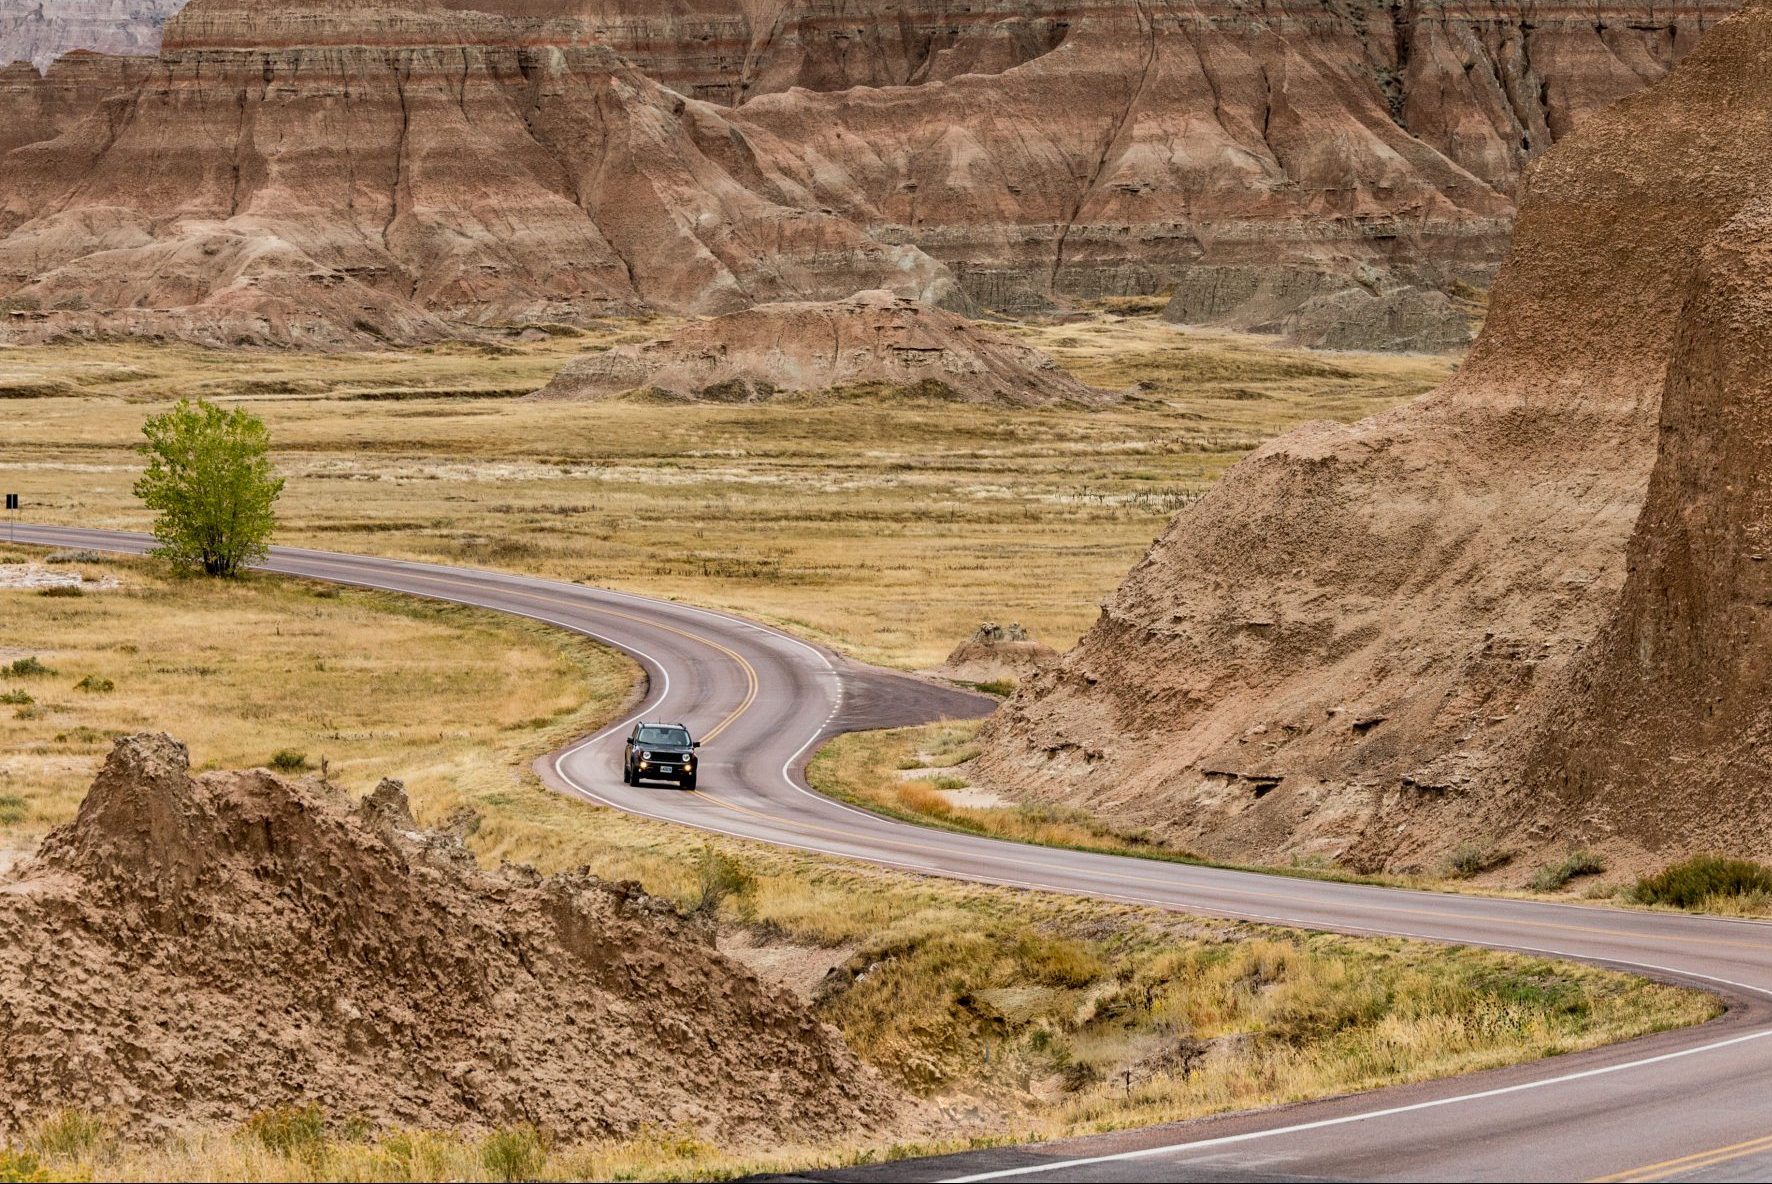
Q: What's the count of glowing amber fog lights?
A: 2